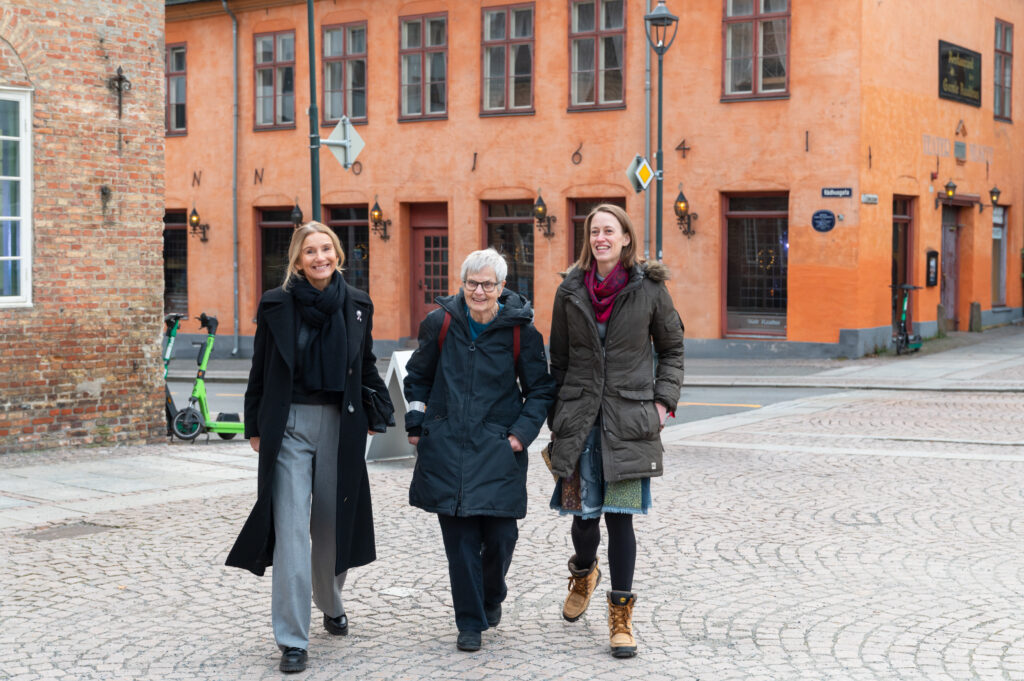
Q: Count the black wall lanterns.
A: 7